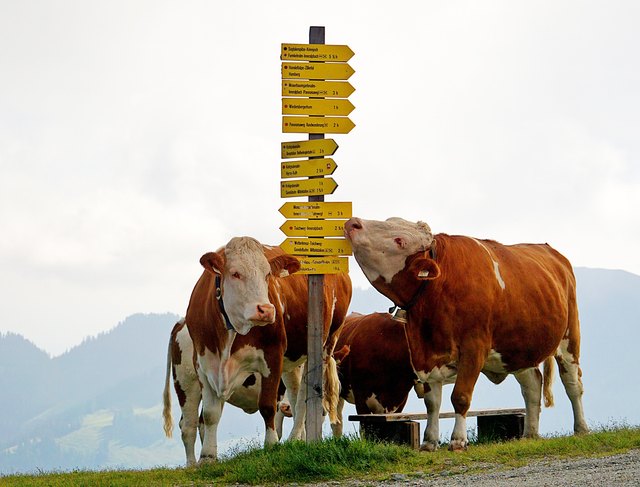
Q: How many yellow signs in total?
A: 12